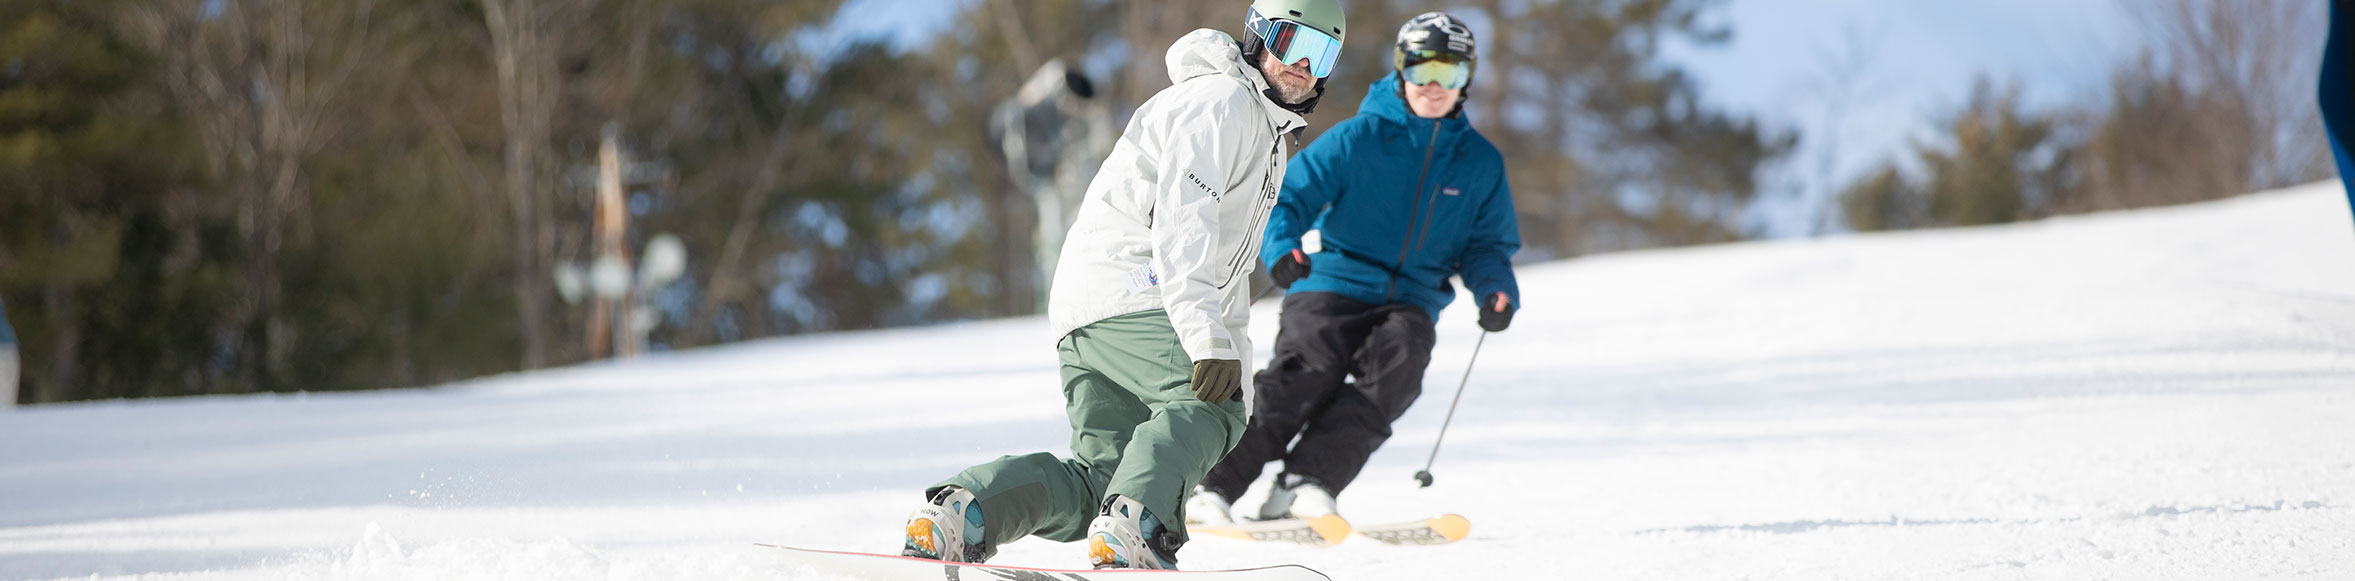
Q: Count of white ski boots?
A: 2